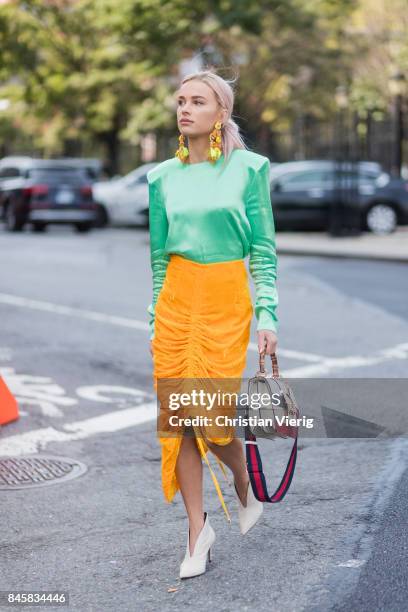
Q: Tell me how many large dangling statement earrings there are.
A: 2